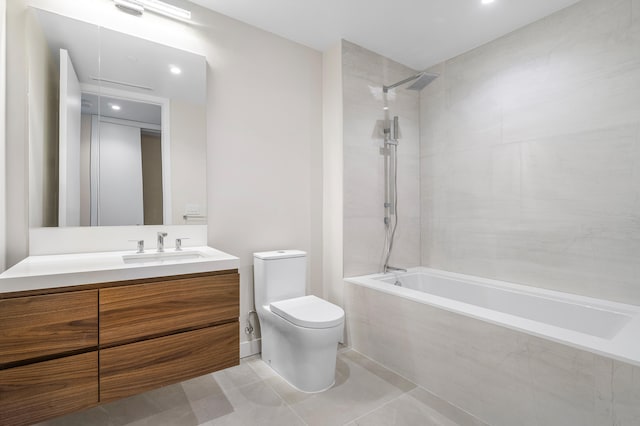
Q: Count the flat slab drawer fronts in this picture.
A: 4